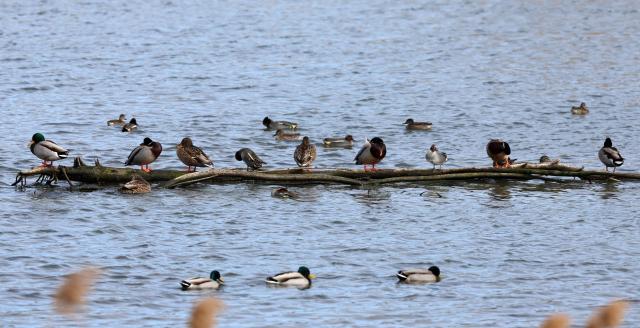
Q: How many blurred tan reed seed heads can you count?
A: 4